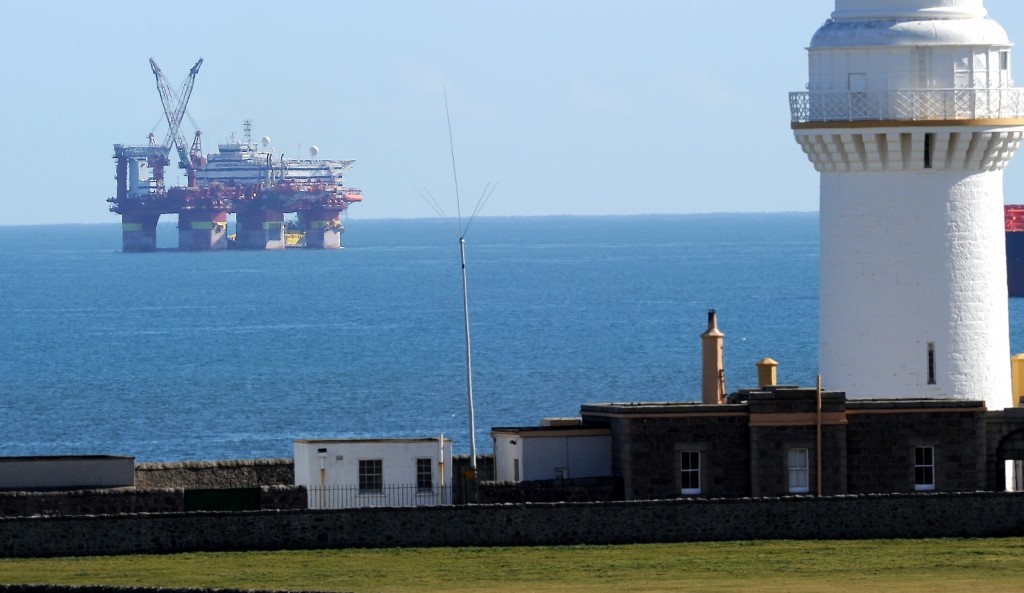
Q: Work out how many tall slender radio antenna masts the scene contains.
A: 1